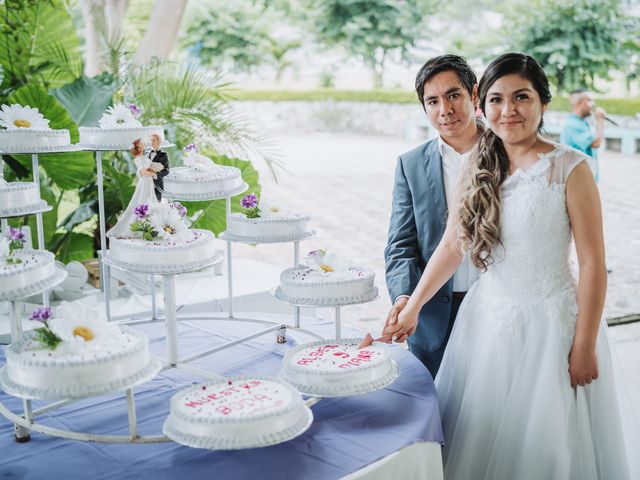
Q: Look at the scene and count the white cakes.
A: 11